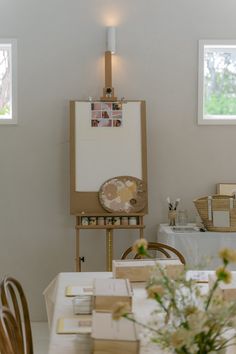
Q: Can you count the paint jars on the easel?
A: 7